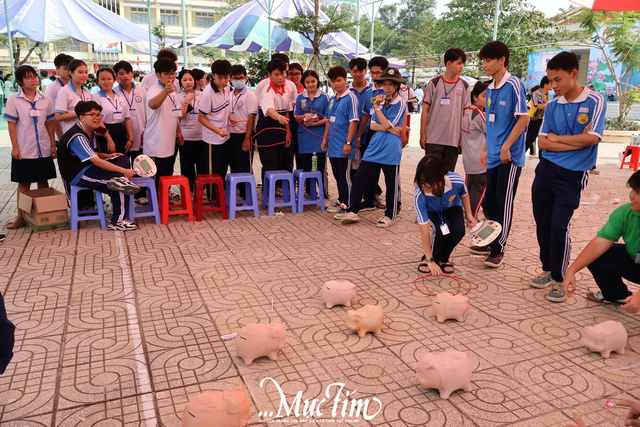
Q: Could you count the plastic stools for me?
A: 8